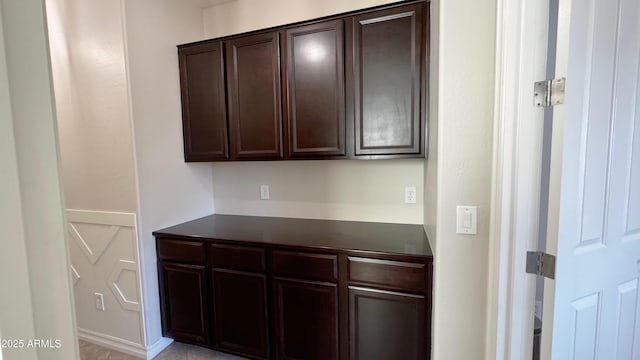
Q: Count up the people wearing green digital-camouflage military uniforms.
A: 0